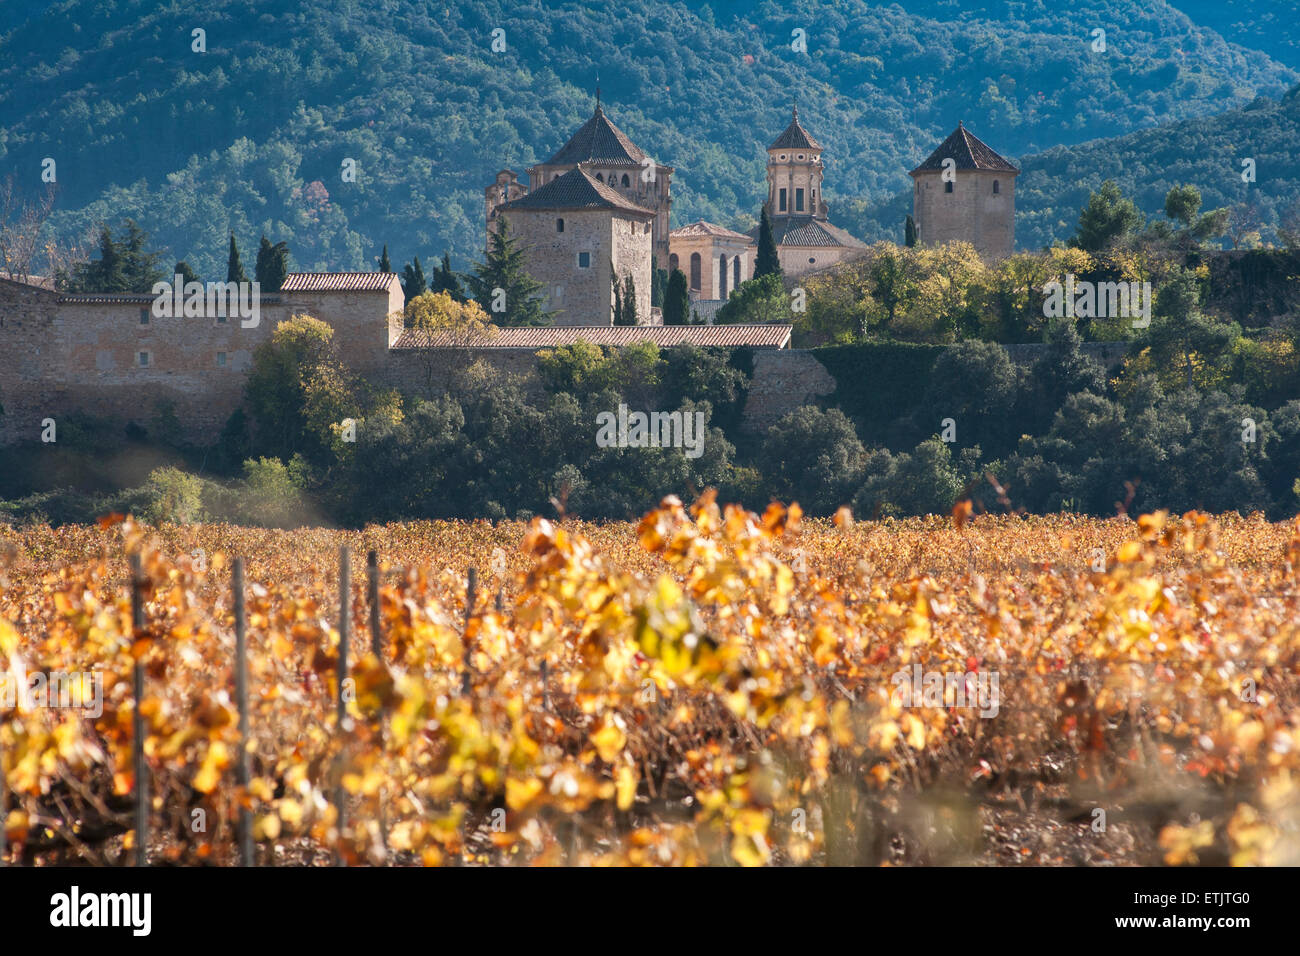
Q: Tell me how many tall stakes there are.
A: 5